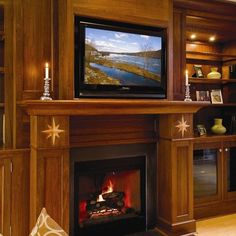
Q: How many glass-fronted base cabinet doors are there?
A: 2